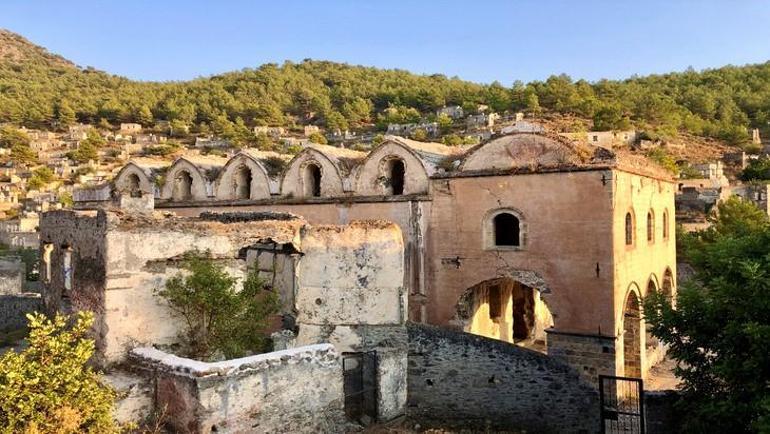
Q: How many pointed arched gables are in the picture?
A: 5